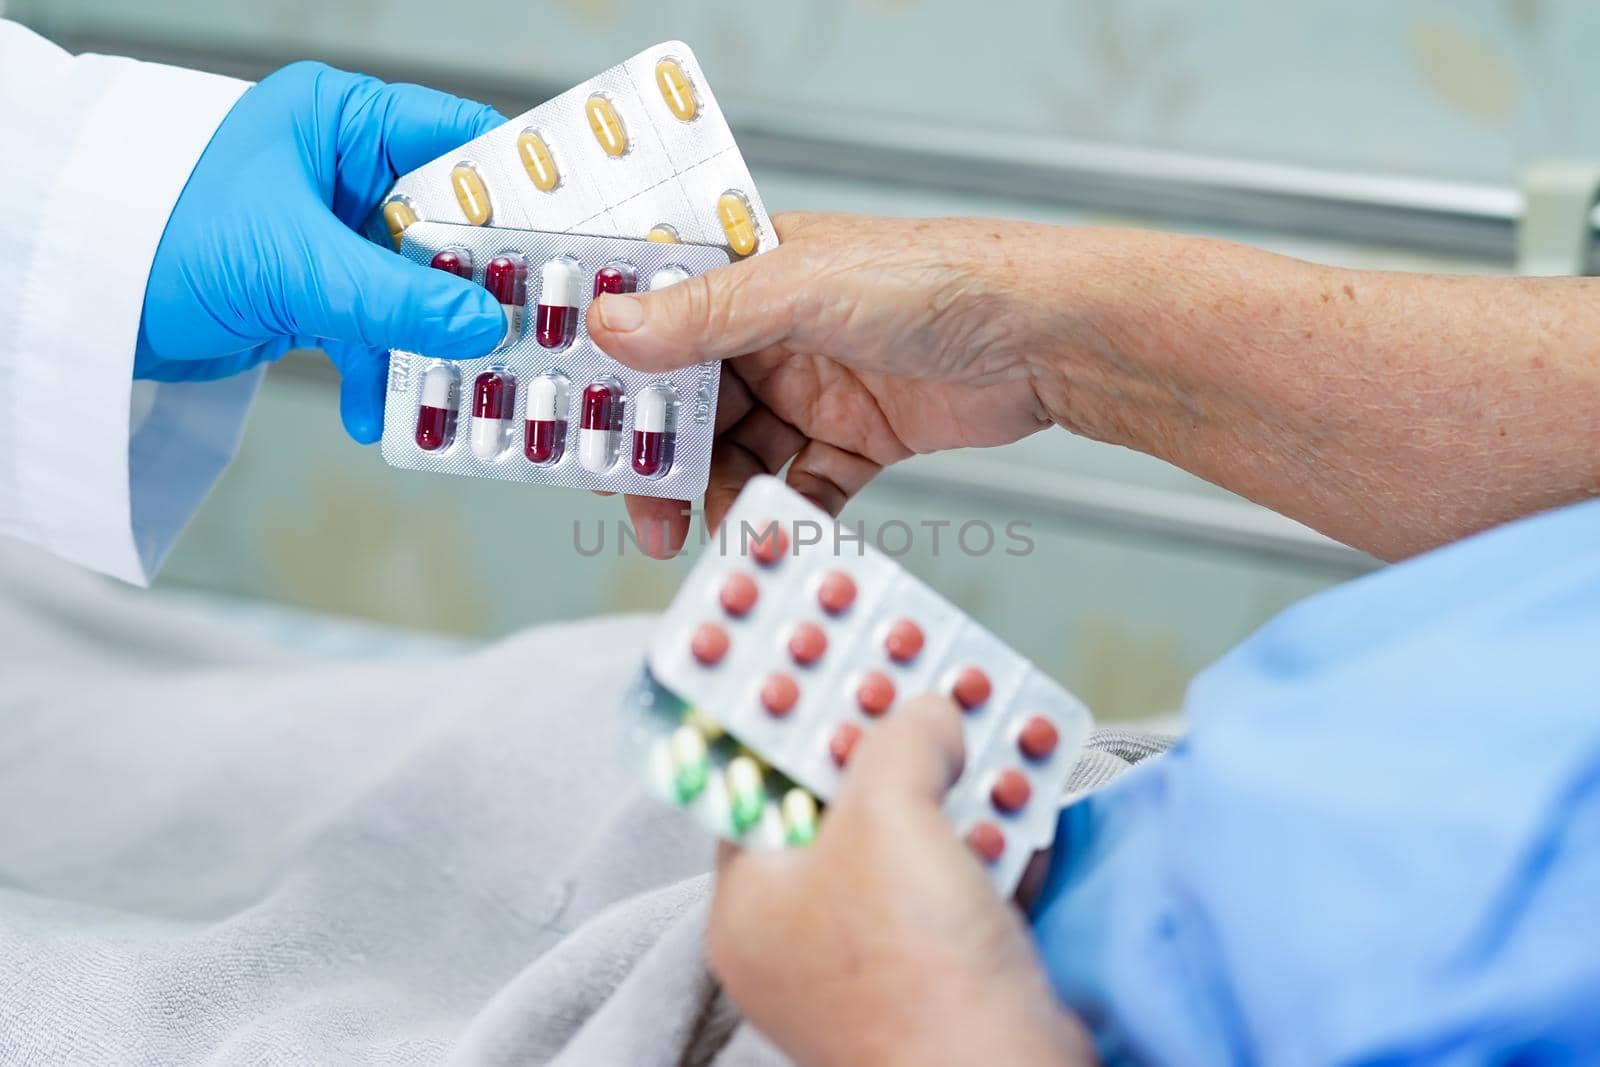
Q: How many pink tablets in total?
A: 13